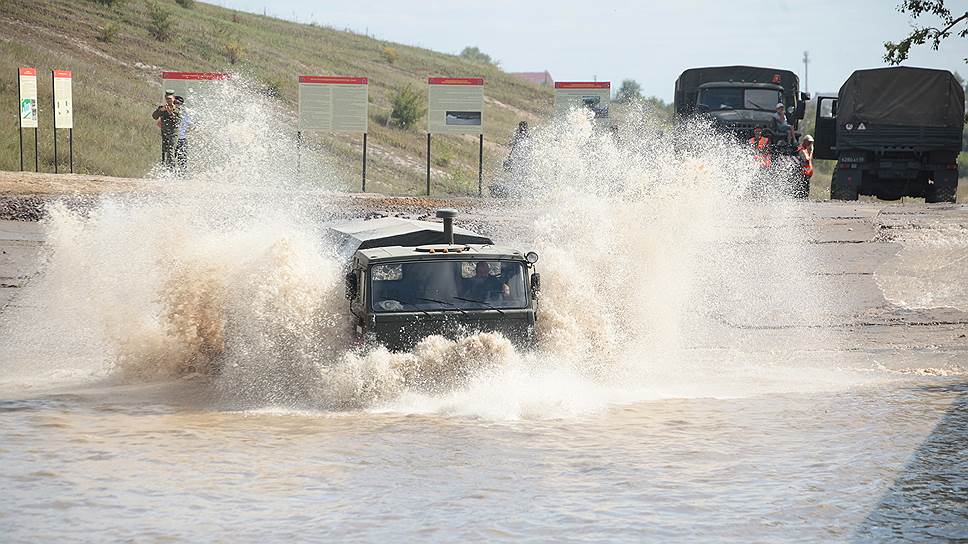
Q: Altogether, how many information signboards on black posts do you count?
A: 6